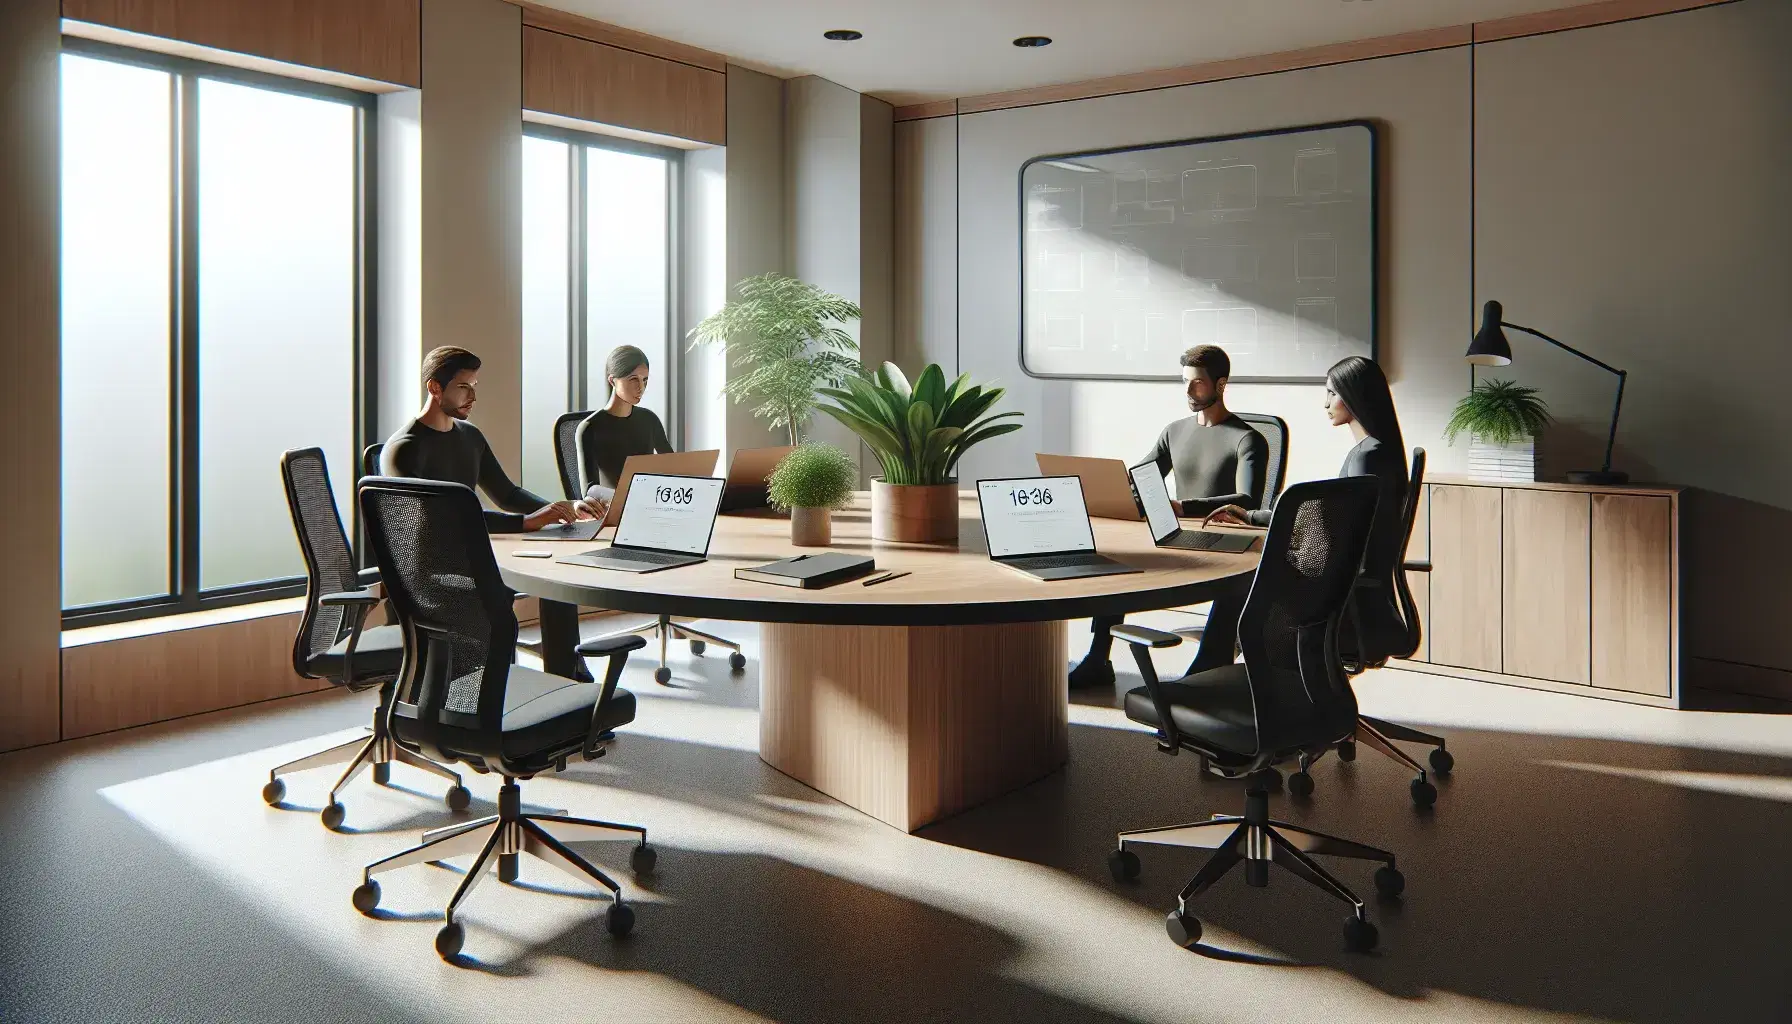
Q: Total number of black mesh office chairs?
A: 7